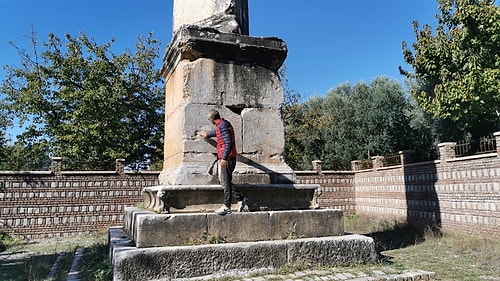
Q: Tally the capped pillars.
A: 8